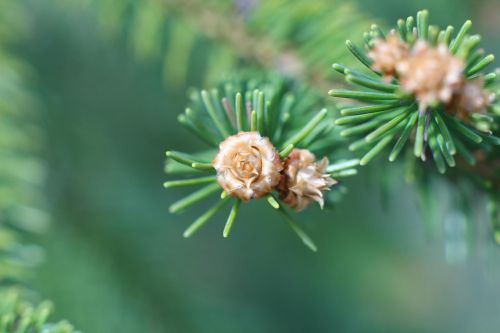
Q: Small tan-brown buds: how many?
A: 5